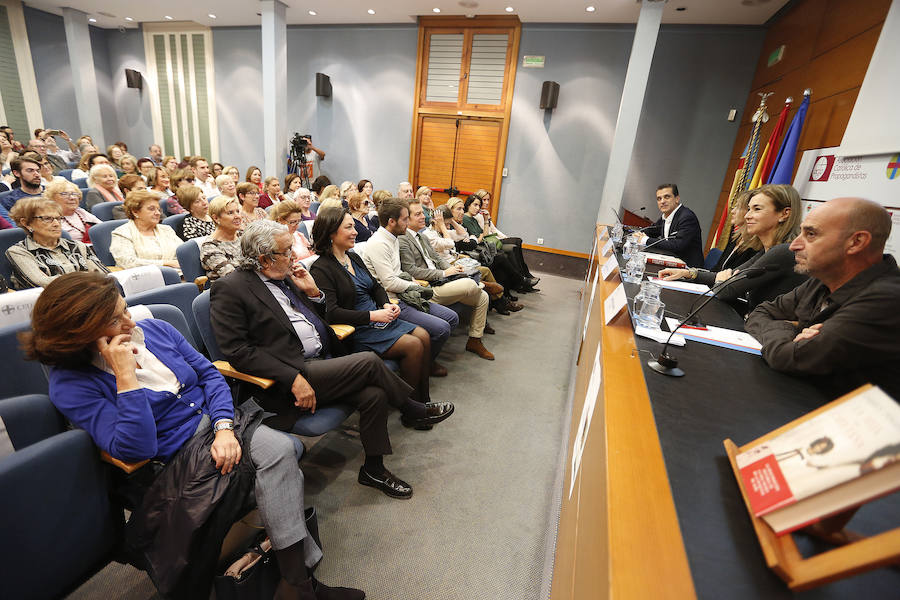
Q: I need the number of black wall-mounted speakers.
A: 3